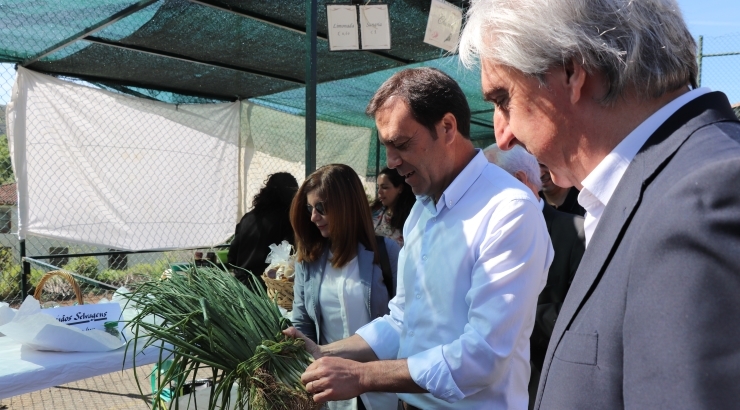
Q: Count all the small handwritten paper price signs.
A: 3